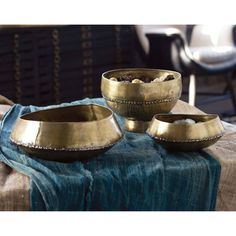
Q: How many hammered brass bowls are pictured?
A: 3